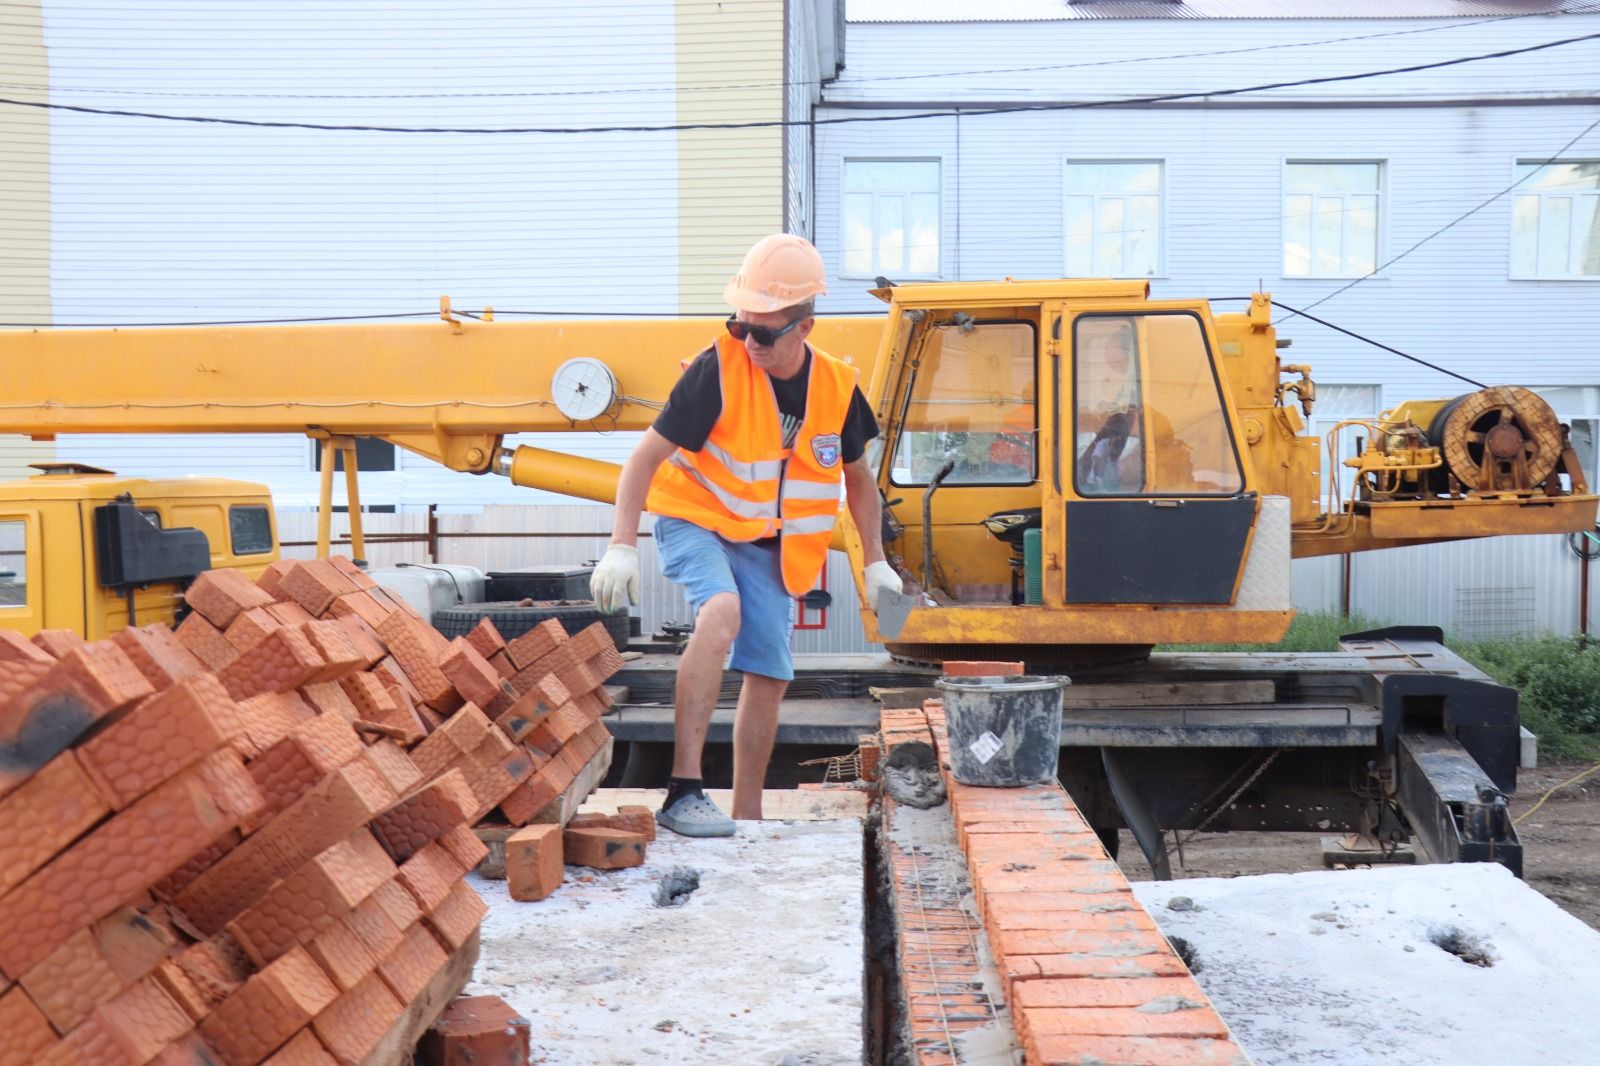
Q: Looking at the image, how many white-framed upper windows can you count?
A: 4